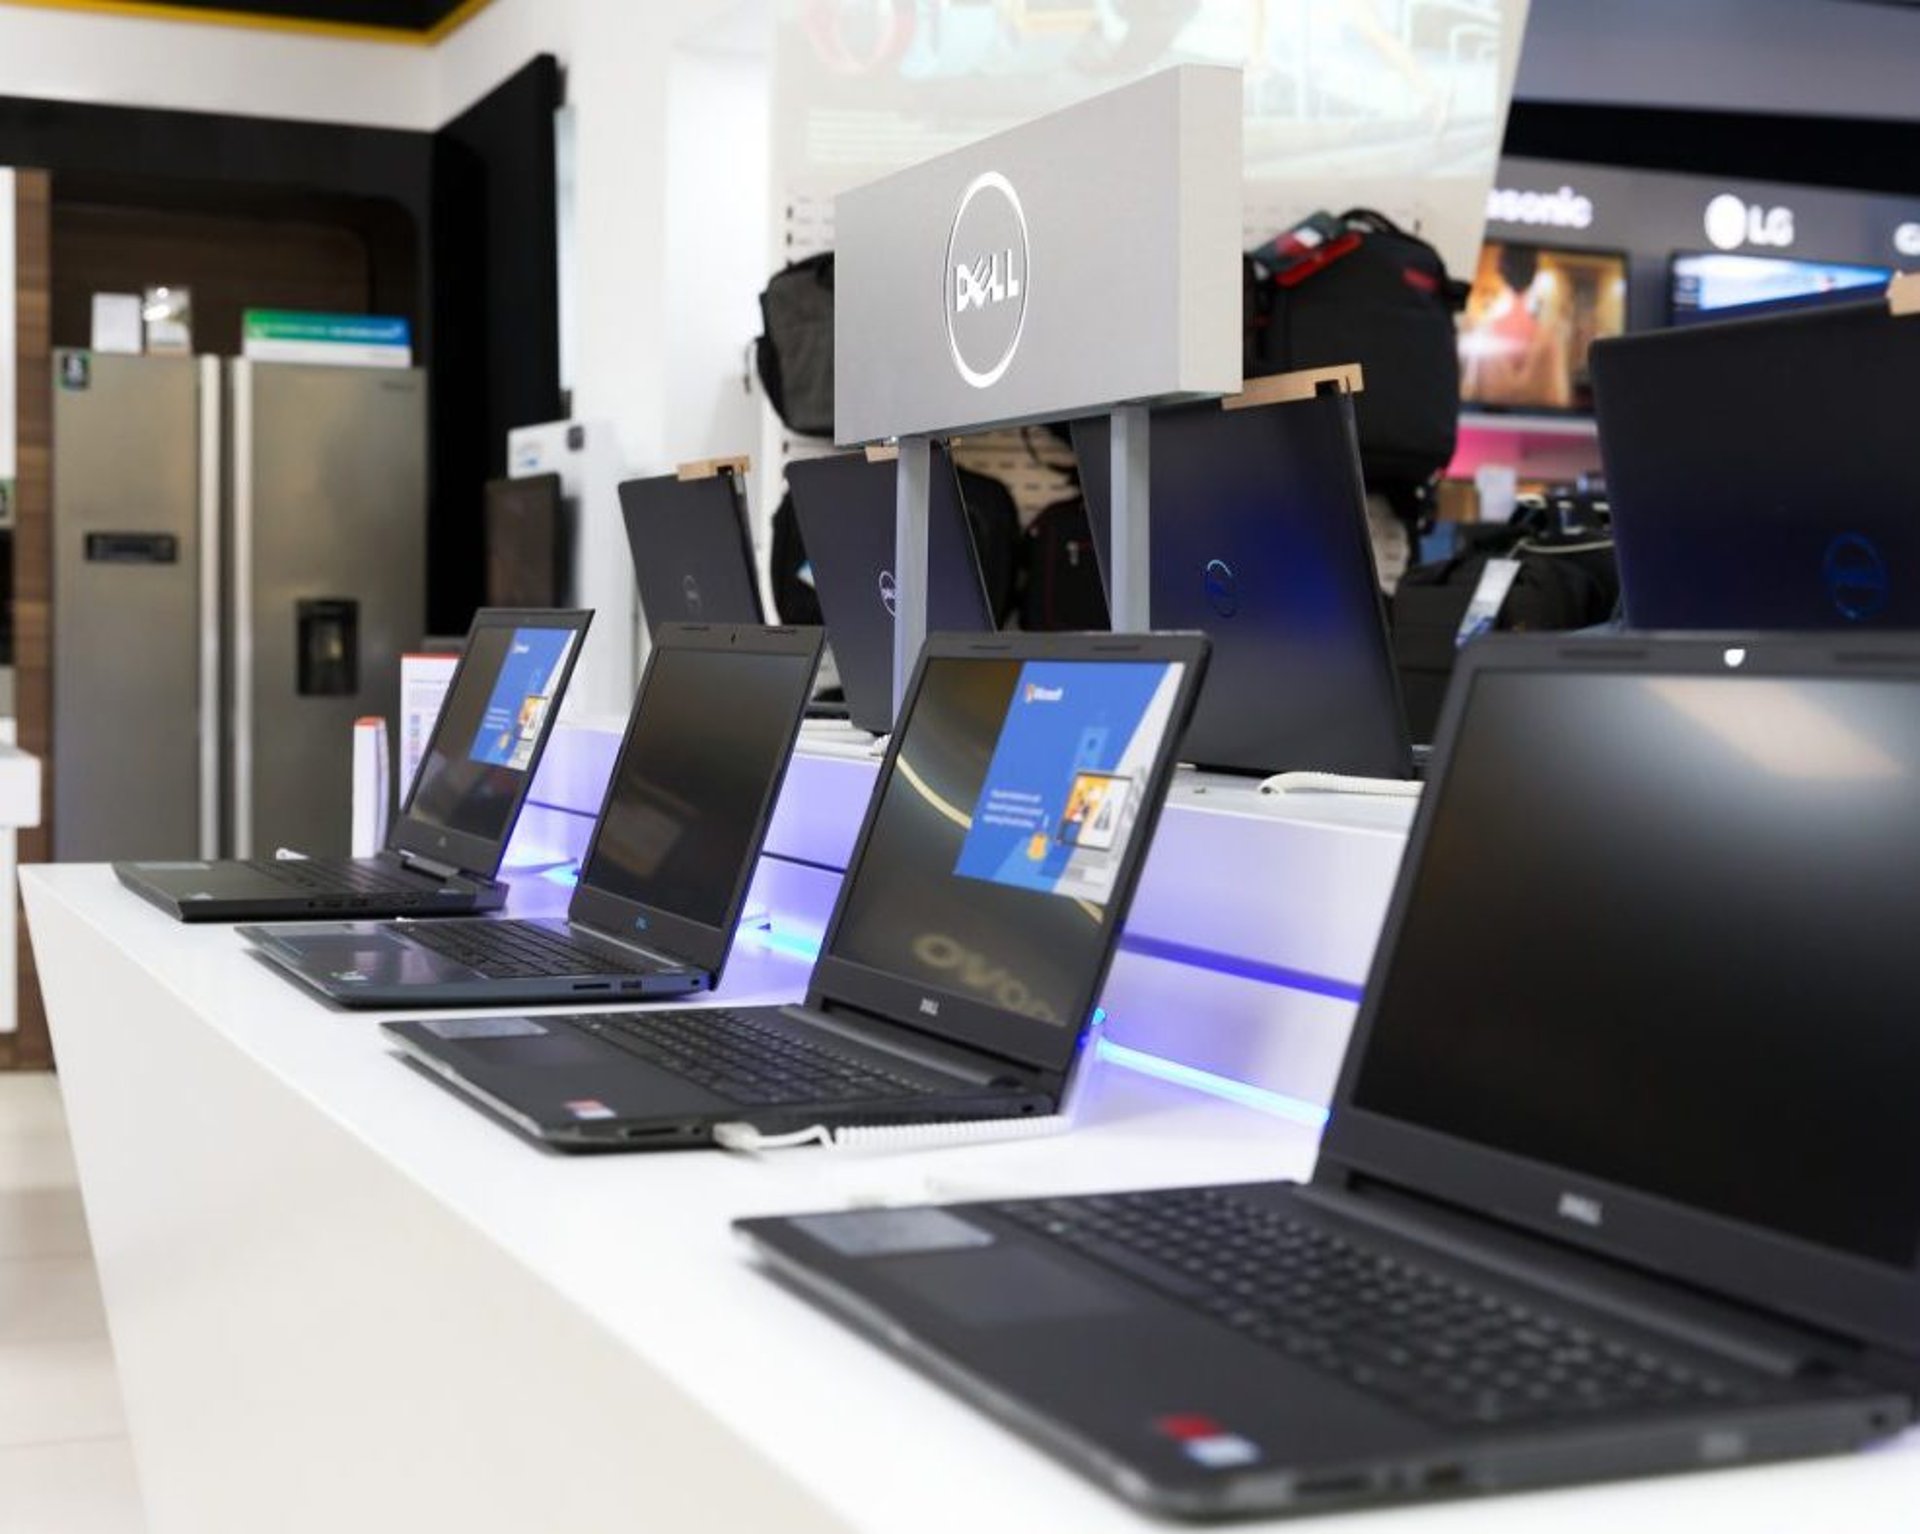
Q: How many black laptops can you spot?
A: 8